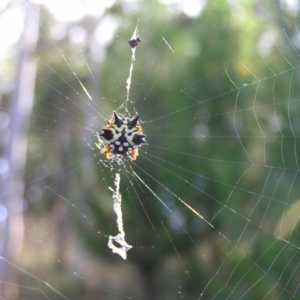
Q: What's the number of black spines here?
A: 6